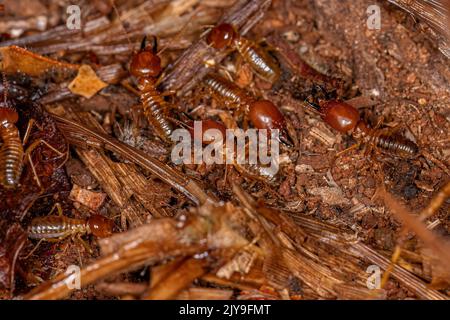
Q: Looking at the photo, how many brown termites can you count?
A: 7